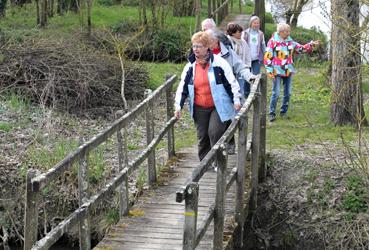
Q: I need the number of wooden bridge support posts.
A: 10